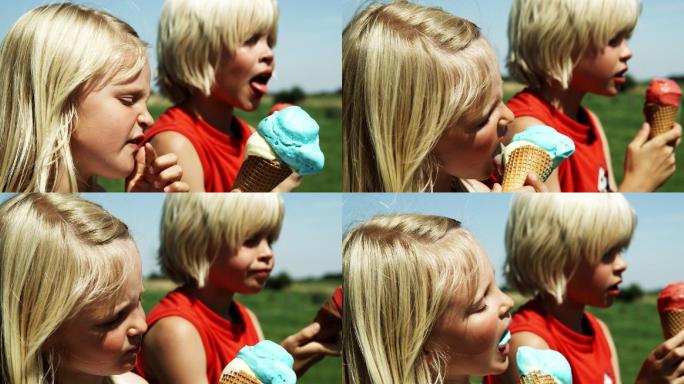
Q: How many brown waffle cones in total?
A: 7